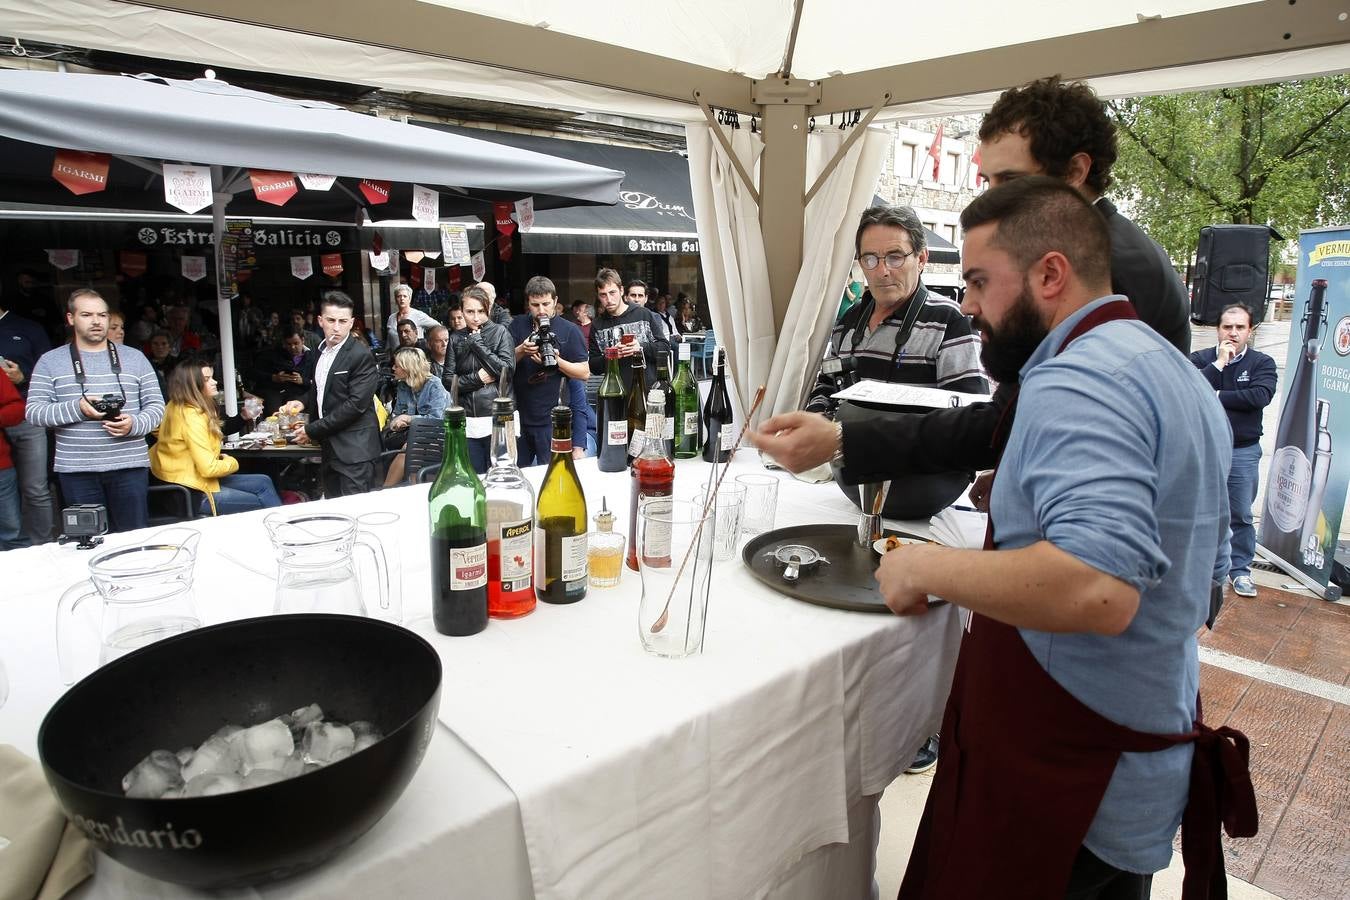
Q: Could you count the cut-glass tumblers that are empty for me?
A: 3